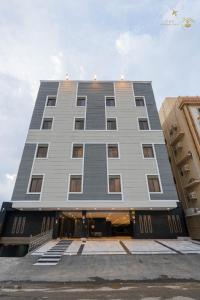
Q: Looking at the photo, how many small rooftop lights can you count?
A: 3